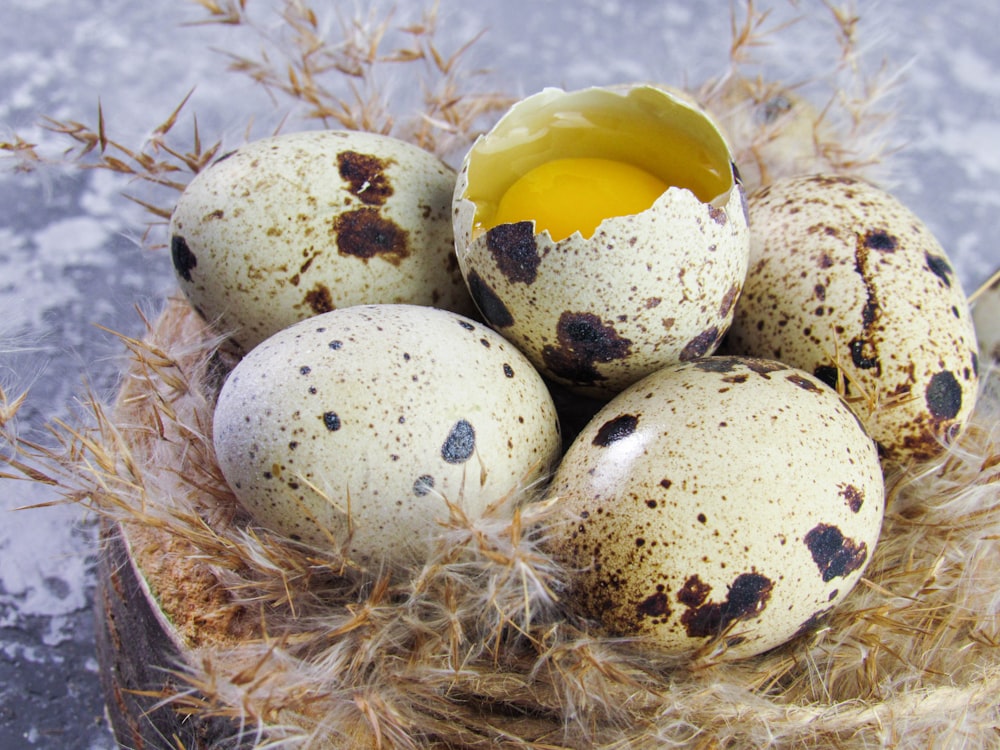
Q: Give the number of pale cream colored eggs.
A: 5